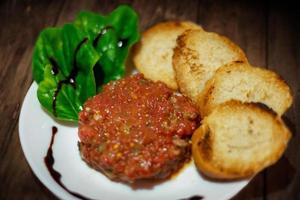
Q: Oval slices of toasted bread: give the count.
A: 4